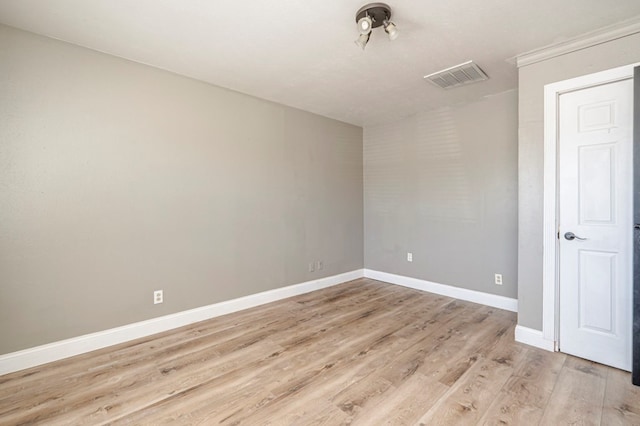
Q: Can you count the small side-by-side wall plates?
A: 2